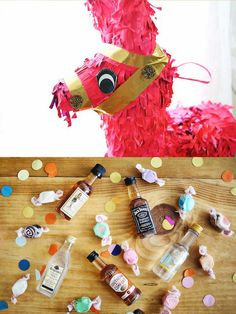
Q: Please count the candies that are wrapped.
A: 11